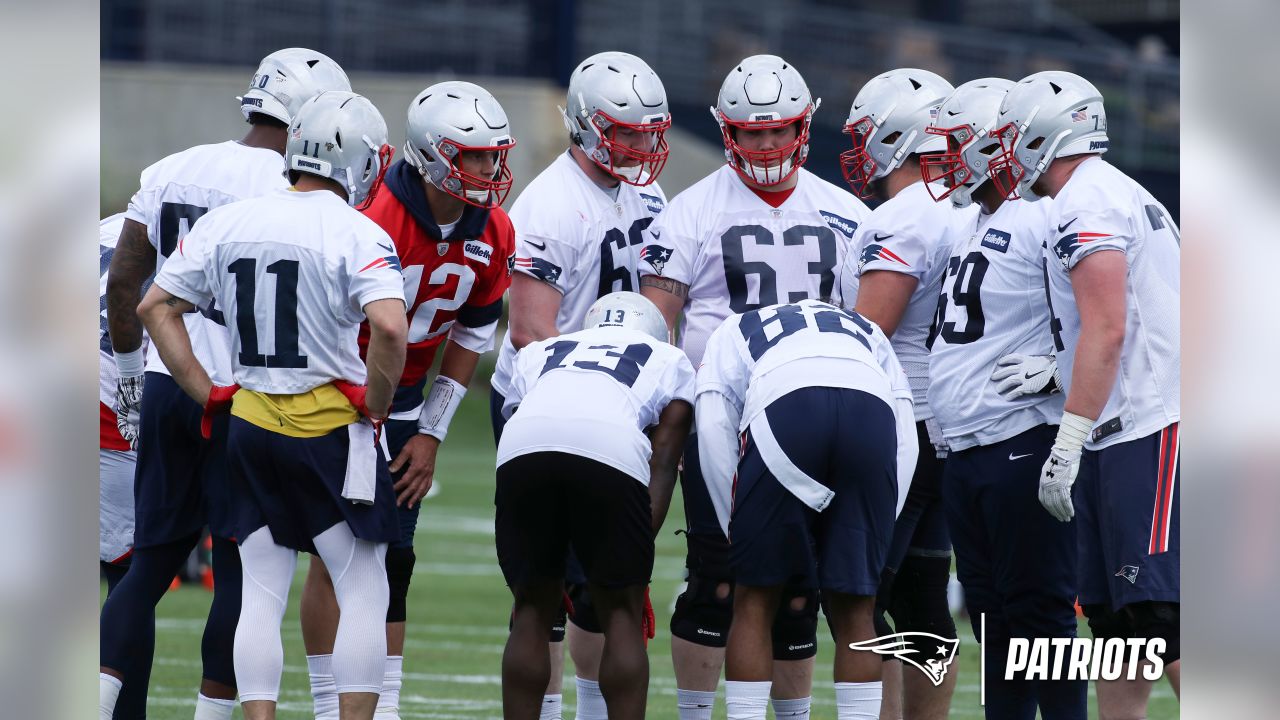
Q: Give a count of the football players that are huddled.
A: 11